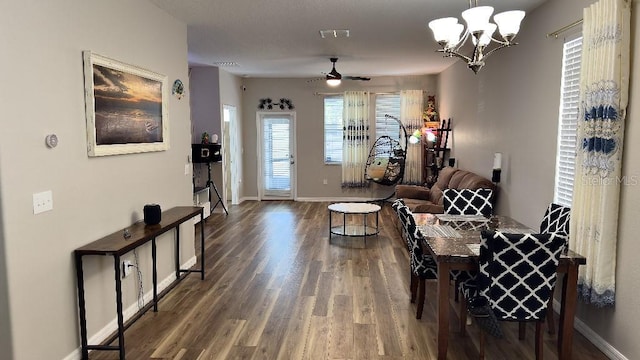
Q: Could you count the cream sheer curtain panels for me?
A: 3